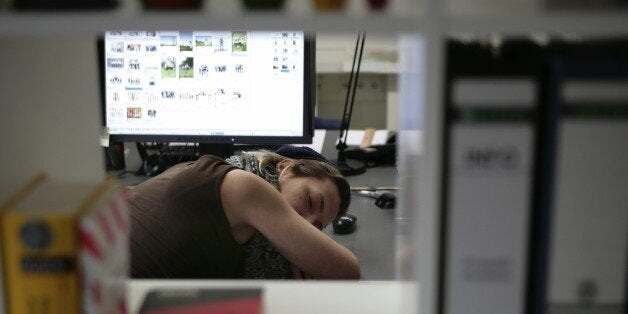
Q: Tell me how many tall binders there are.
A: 2